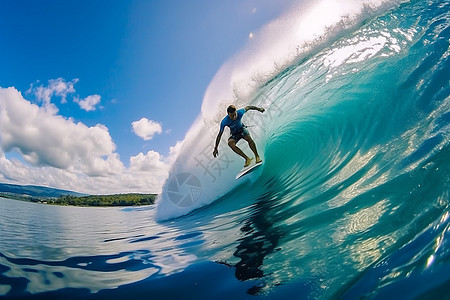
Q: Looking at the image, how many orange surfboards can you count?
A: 0